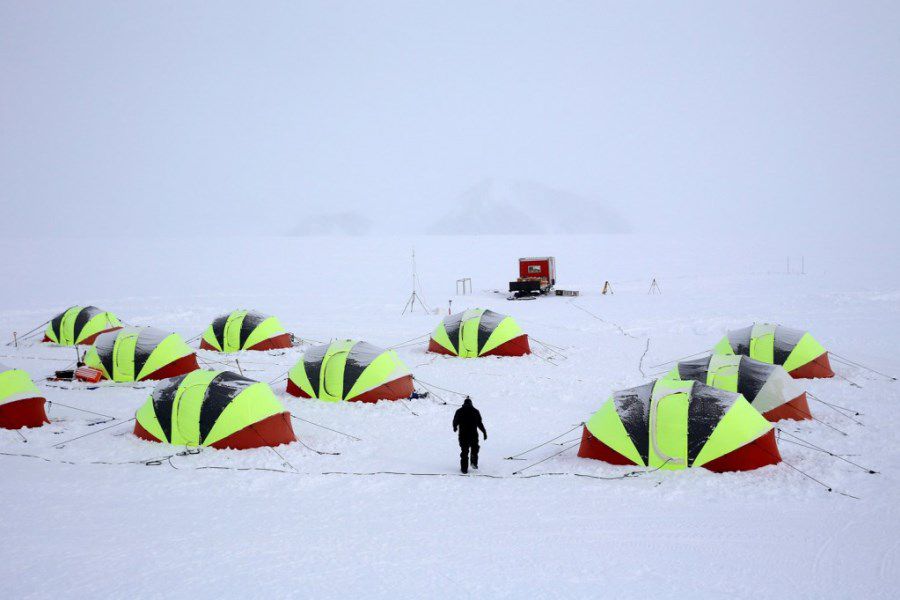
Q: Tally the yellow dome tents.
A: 10